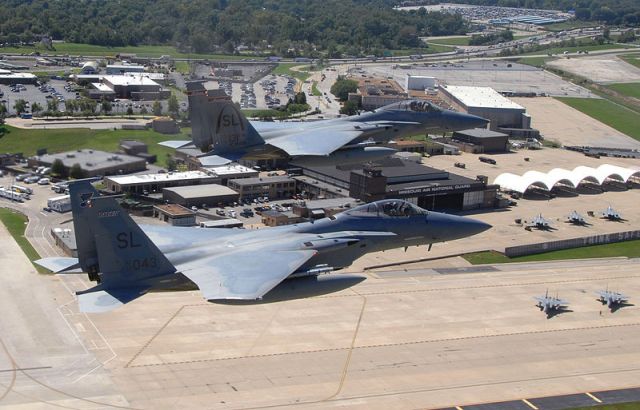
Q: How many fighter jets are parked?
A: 5